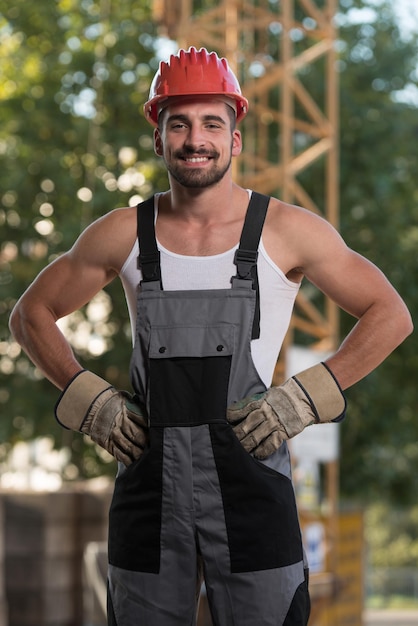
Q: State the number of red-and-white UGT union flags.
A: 0